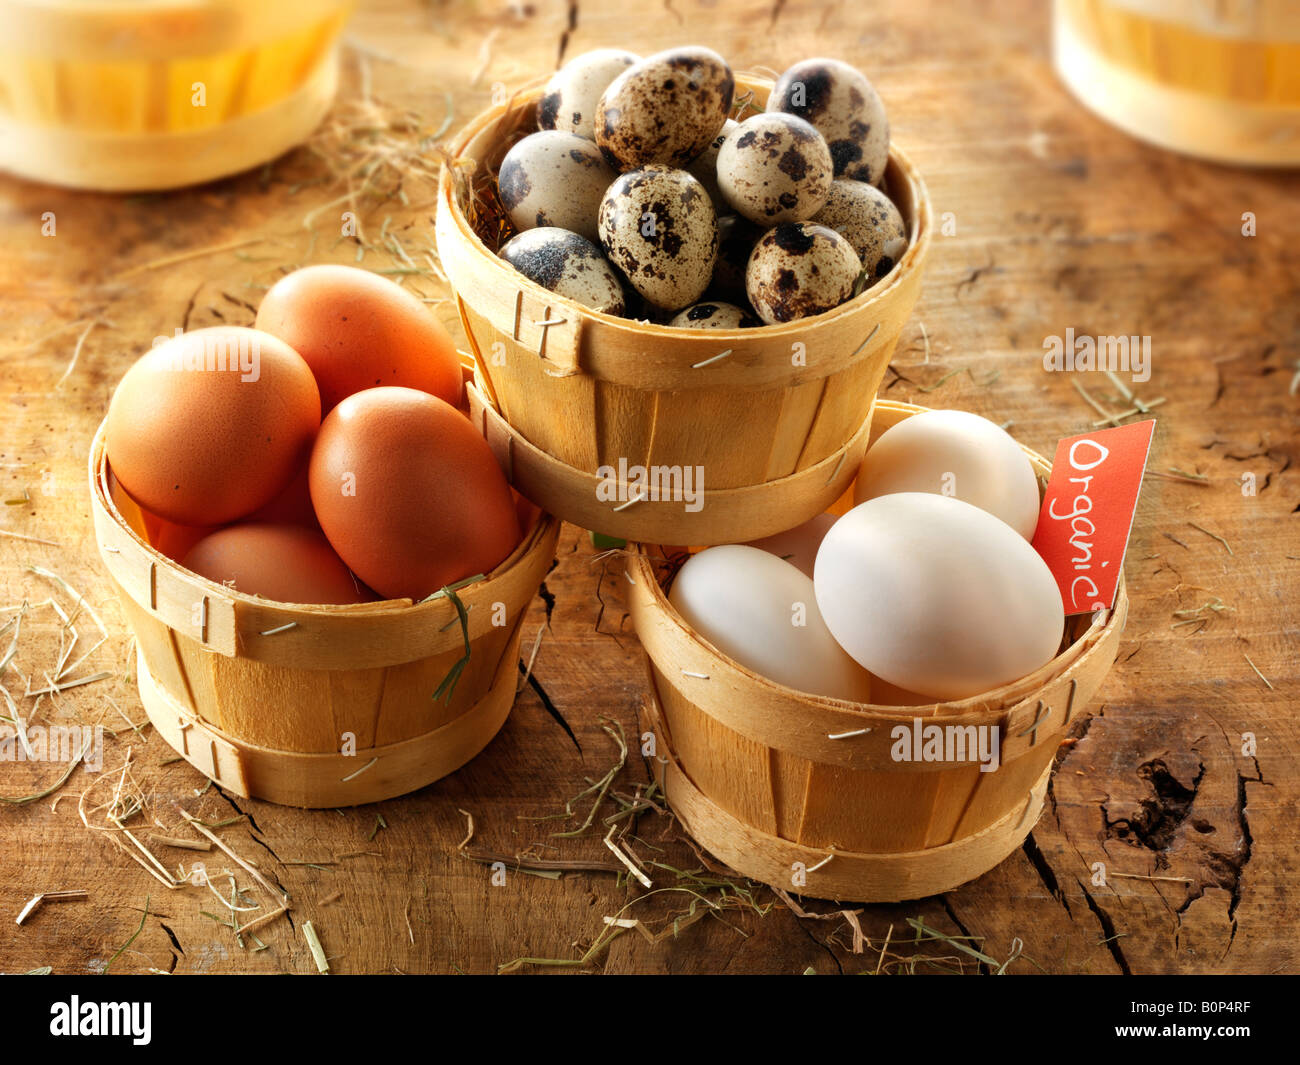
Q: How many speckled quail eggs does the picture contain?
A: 11